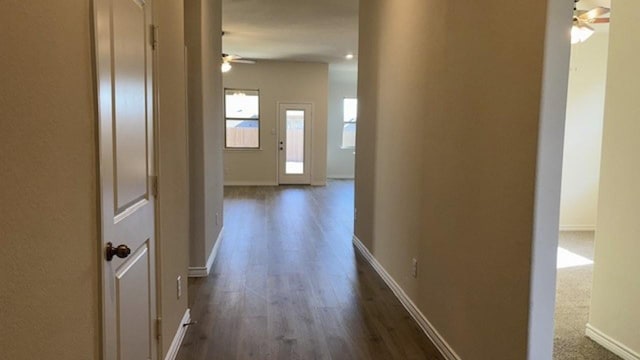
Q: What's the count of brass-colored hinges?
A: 3